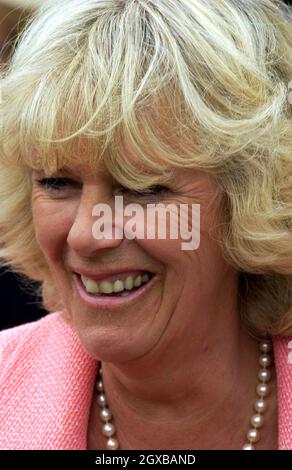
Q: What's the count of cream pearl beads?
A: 14